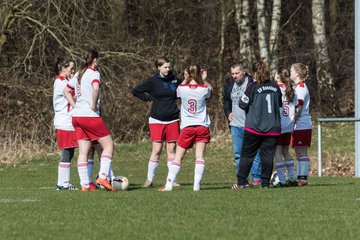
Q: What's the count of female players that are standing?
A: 7